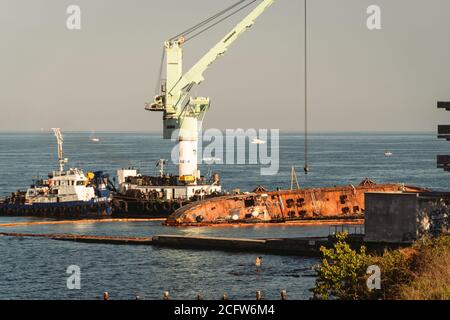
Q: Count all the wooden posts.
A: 7